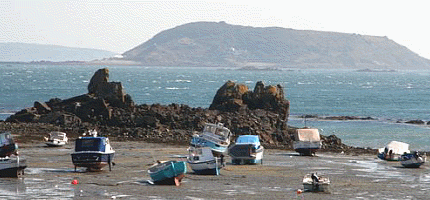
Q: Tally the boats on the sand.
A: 12